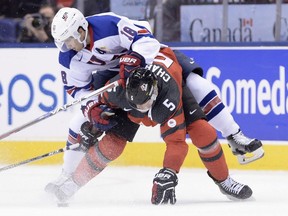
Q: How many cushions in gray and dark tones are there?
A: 0